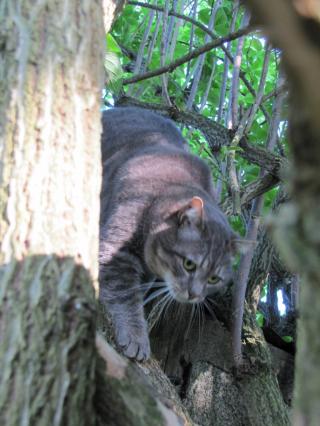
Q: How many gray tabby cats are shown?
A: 1